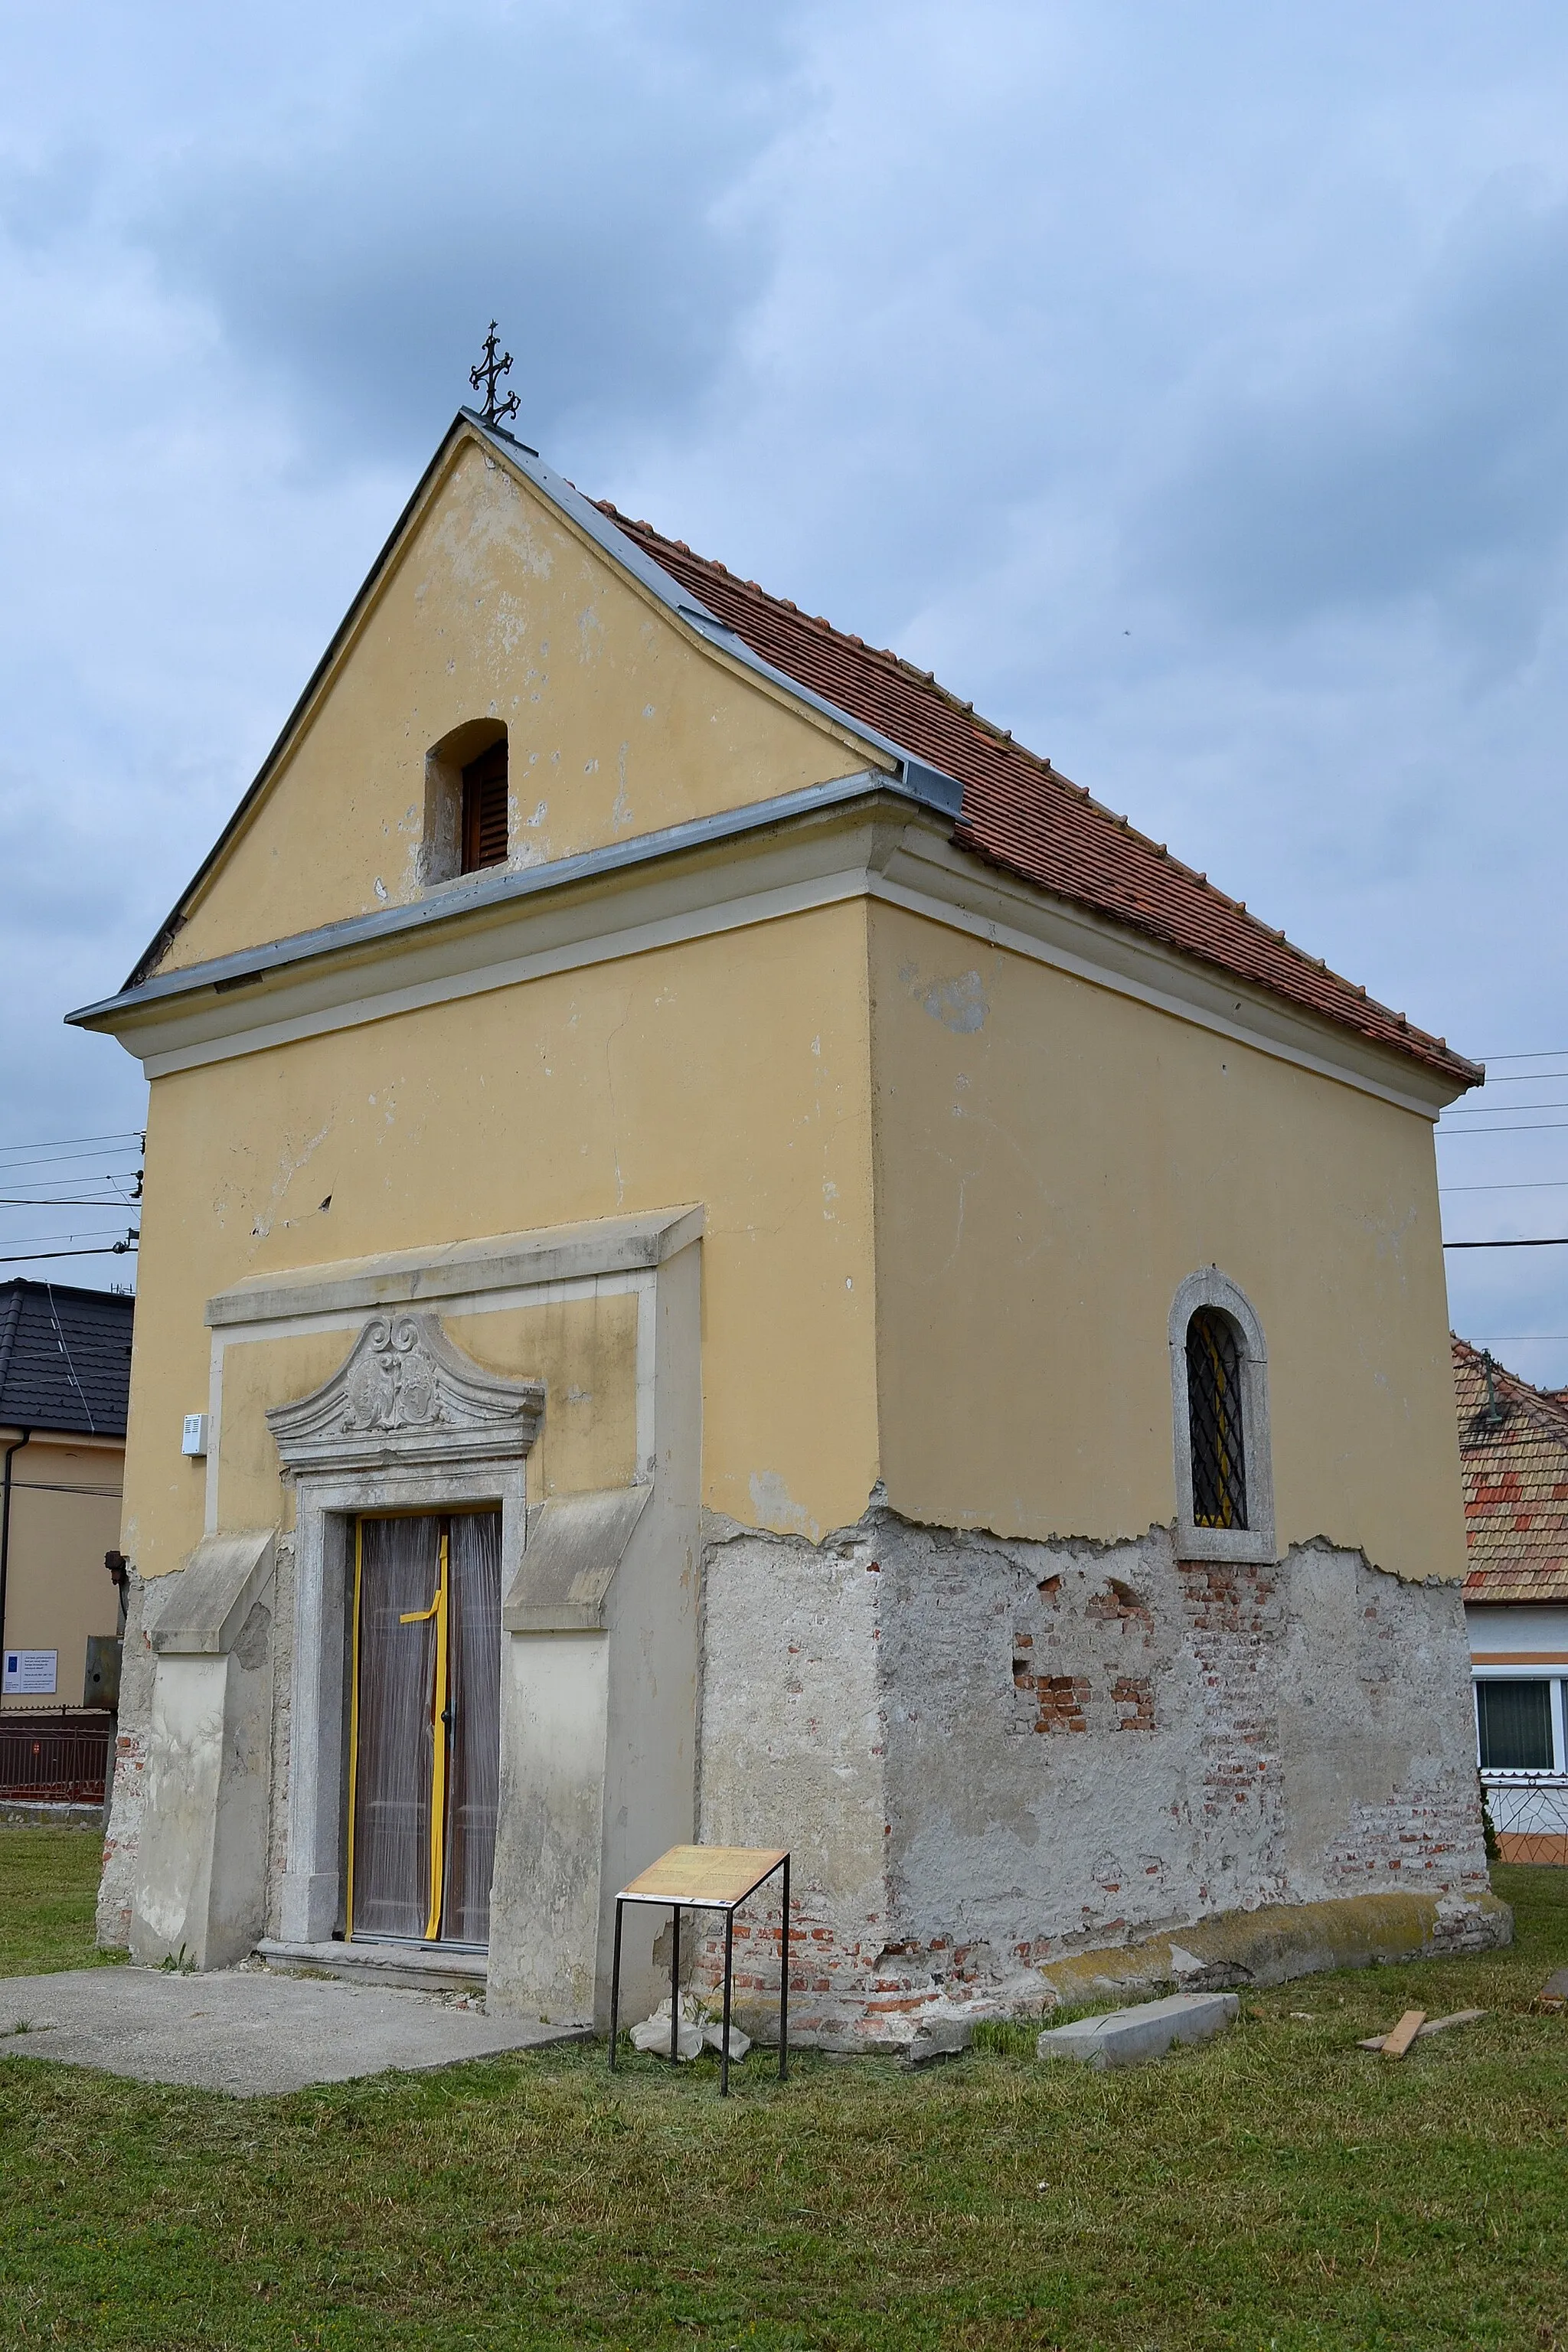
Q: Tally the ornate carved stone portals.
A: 1